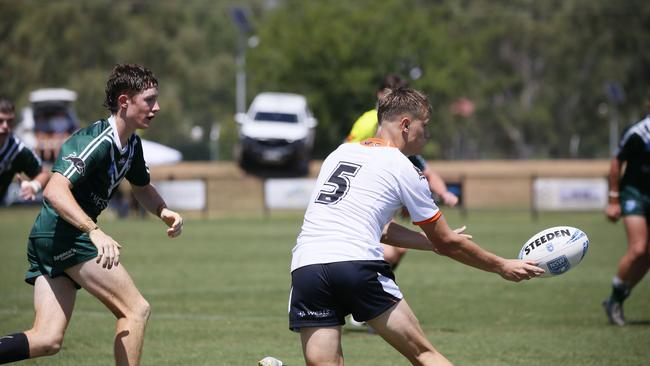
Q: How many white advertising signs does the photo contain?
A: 3